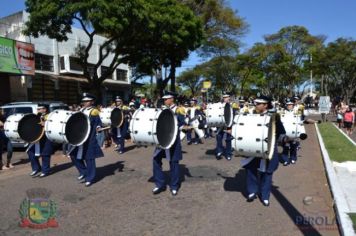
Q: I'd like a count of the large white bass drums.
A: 7